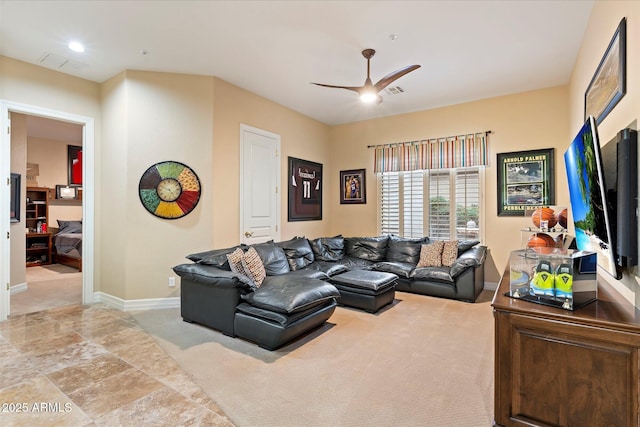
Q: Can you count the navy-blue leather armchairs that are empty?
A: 0